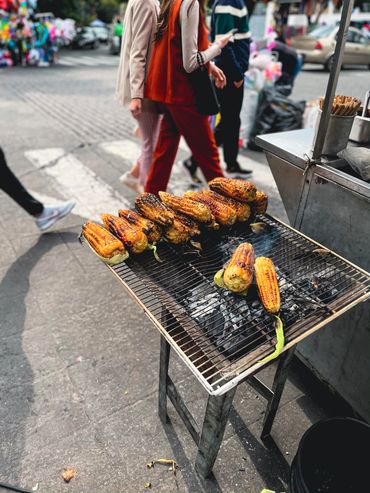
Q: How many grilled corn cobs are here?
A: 12